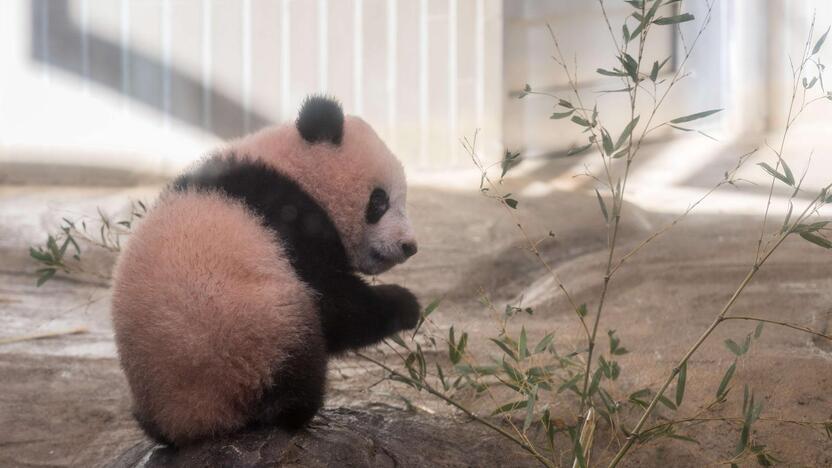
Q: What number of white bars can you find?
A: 13